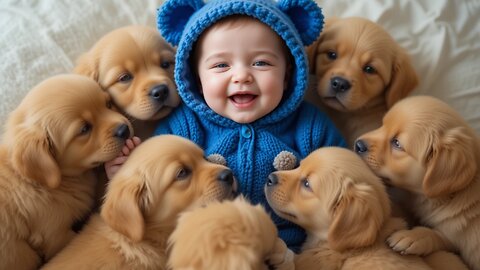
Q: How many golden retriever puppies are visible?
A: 7